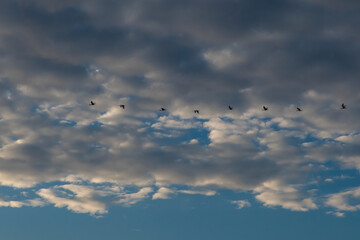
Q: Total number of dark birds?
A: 8